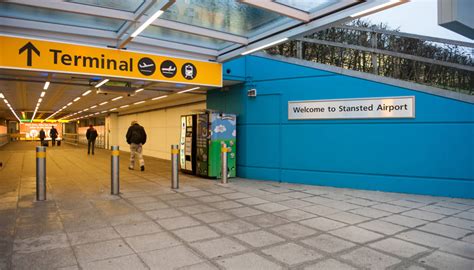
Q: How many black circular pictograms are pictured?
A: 3